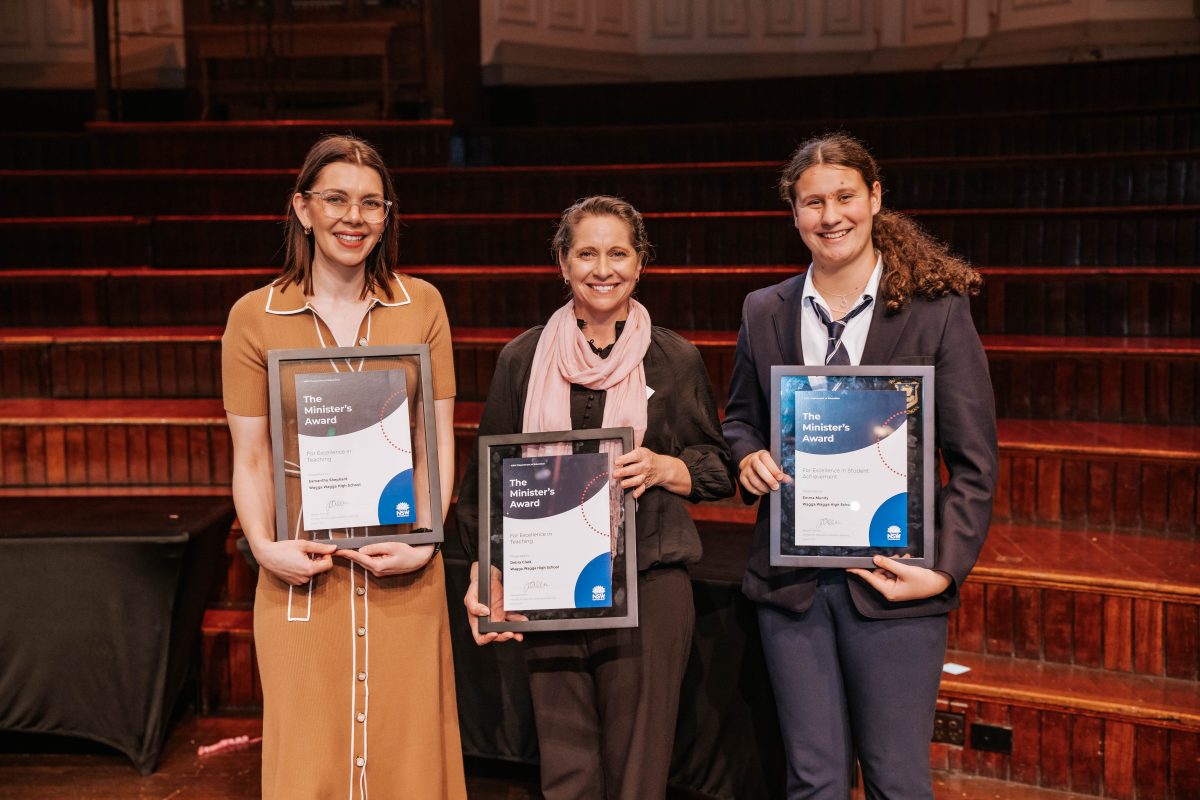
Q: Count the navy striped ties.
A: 1